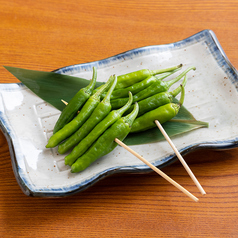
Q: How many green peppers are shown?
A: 10